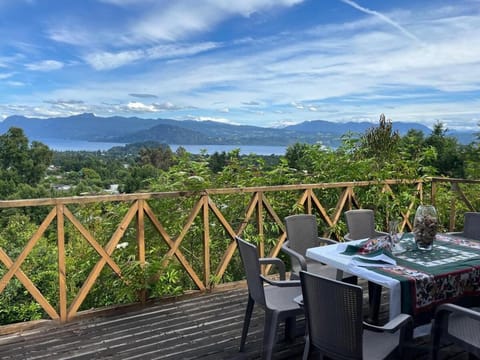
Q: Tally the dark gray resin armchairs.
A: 6